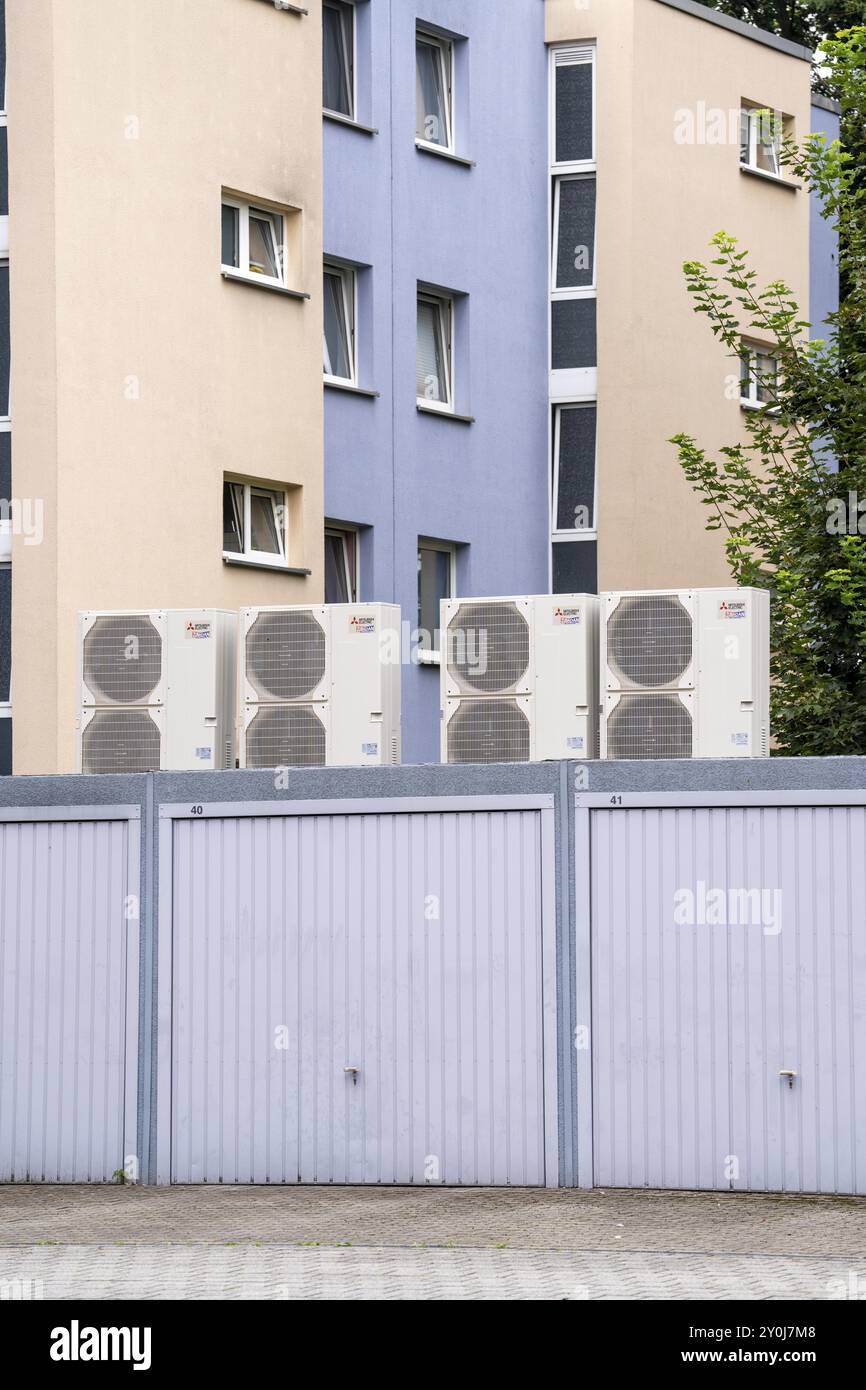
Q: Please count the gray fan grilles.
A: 8